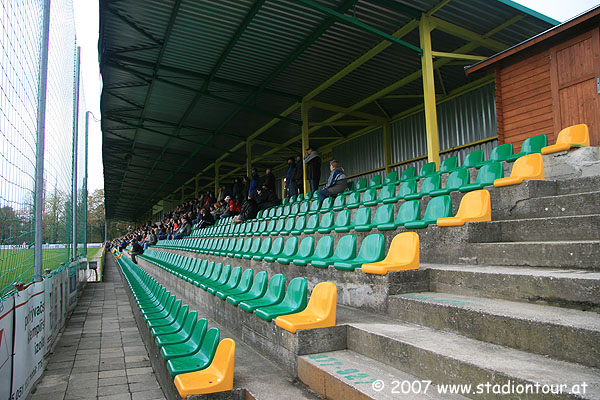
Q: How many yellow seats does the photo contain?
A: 6